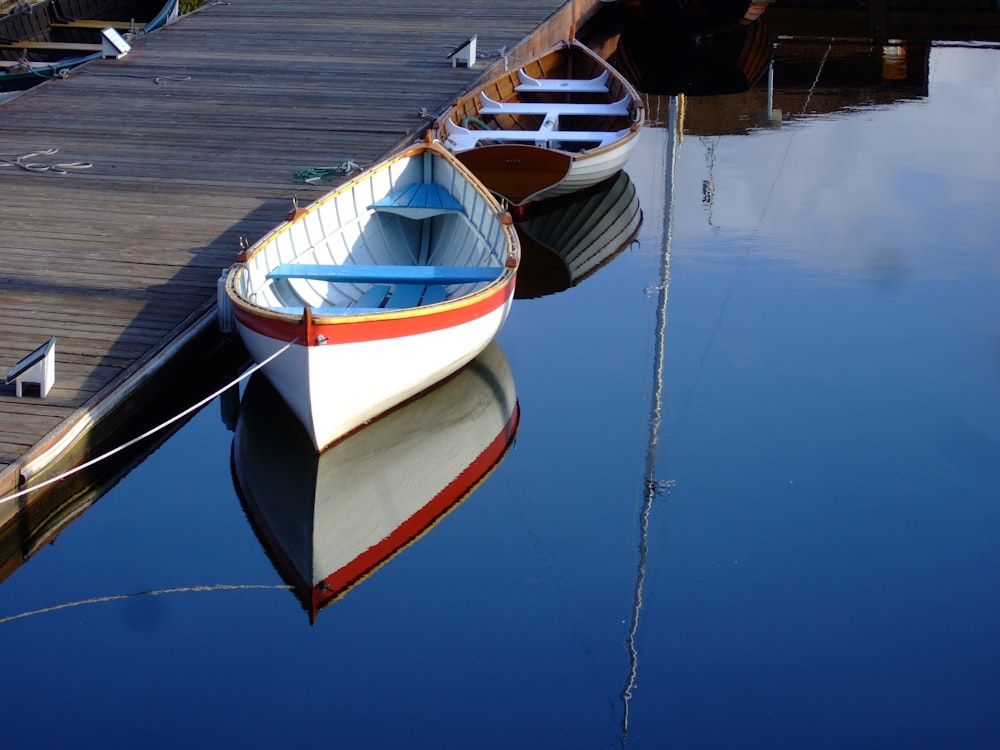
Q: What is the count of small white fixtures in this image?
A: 3